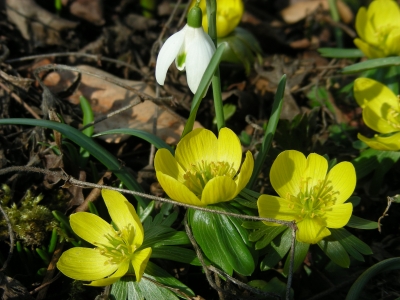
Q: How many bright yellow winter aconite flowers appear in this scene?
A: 6